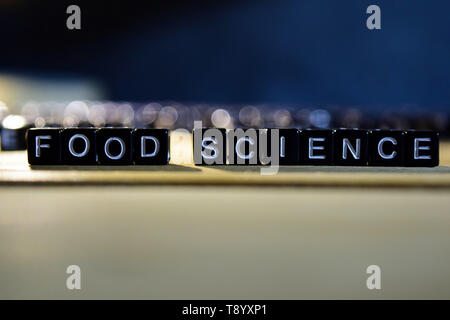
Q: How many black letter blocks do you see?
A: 11